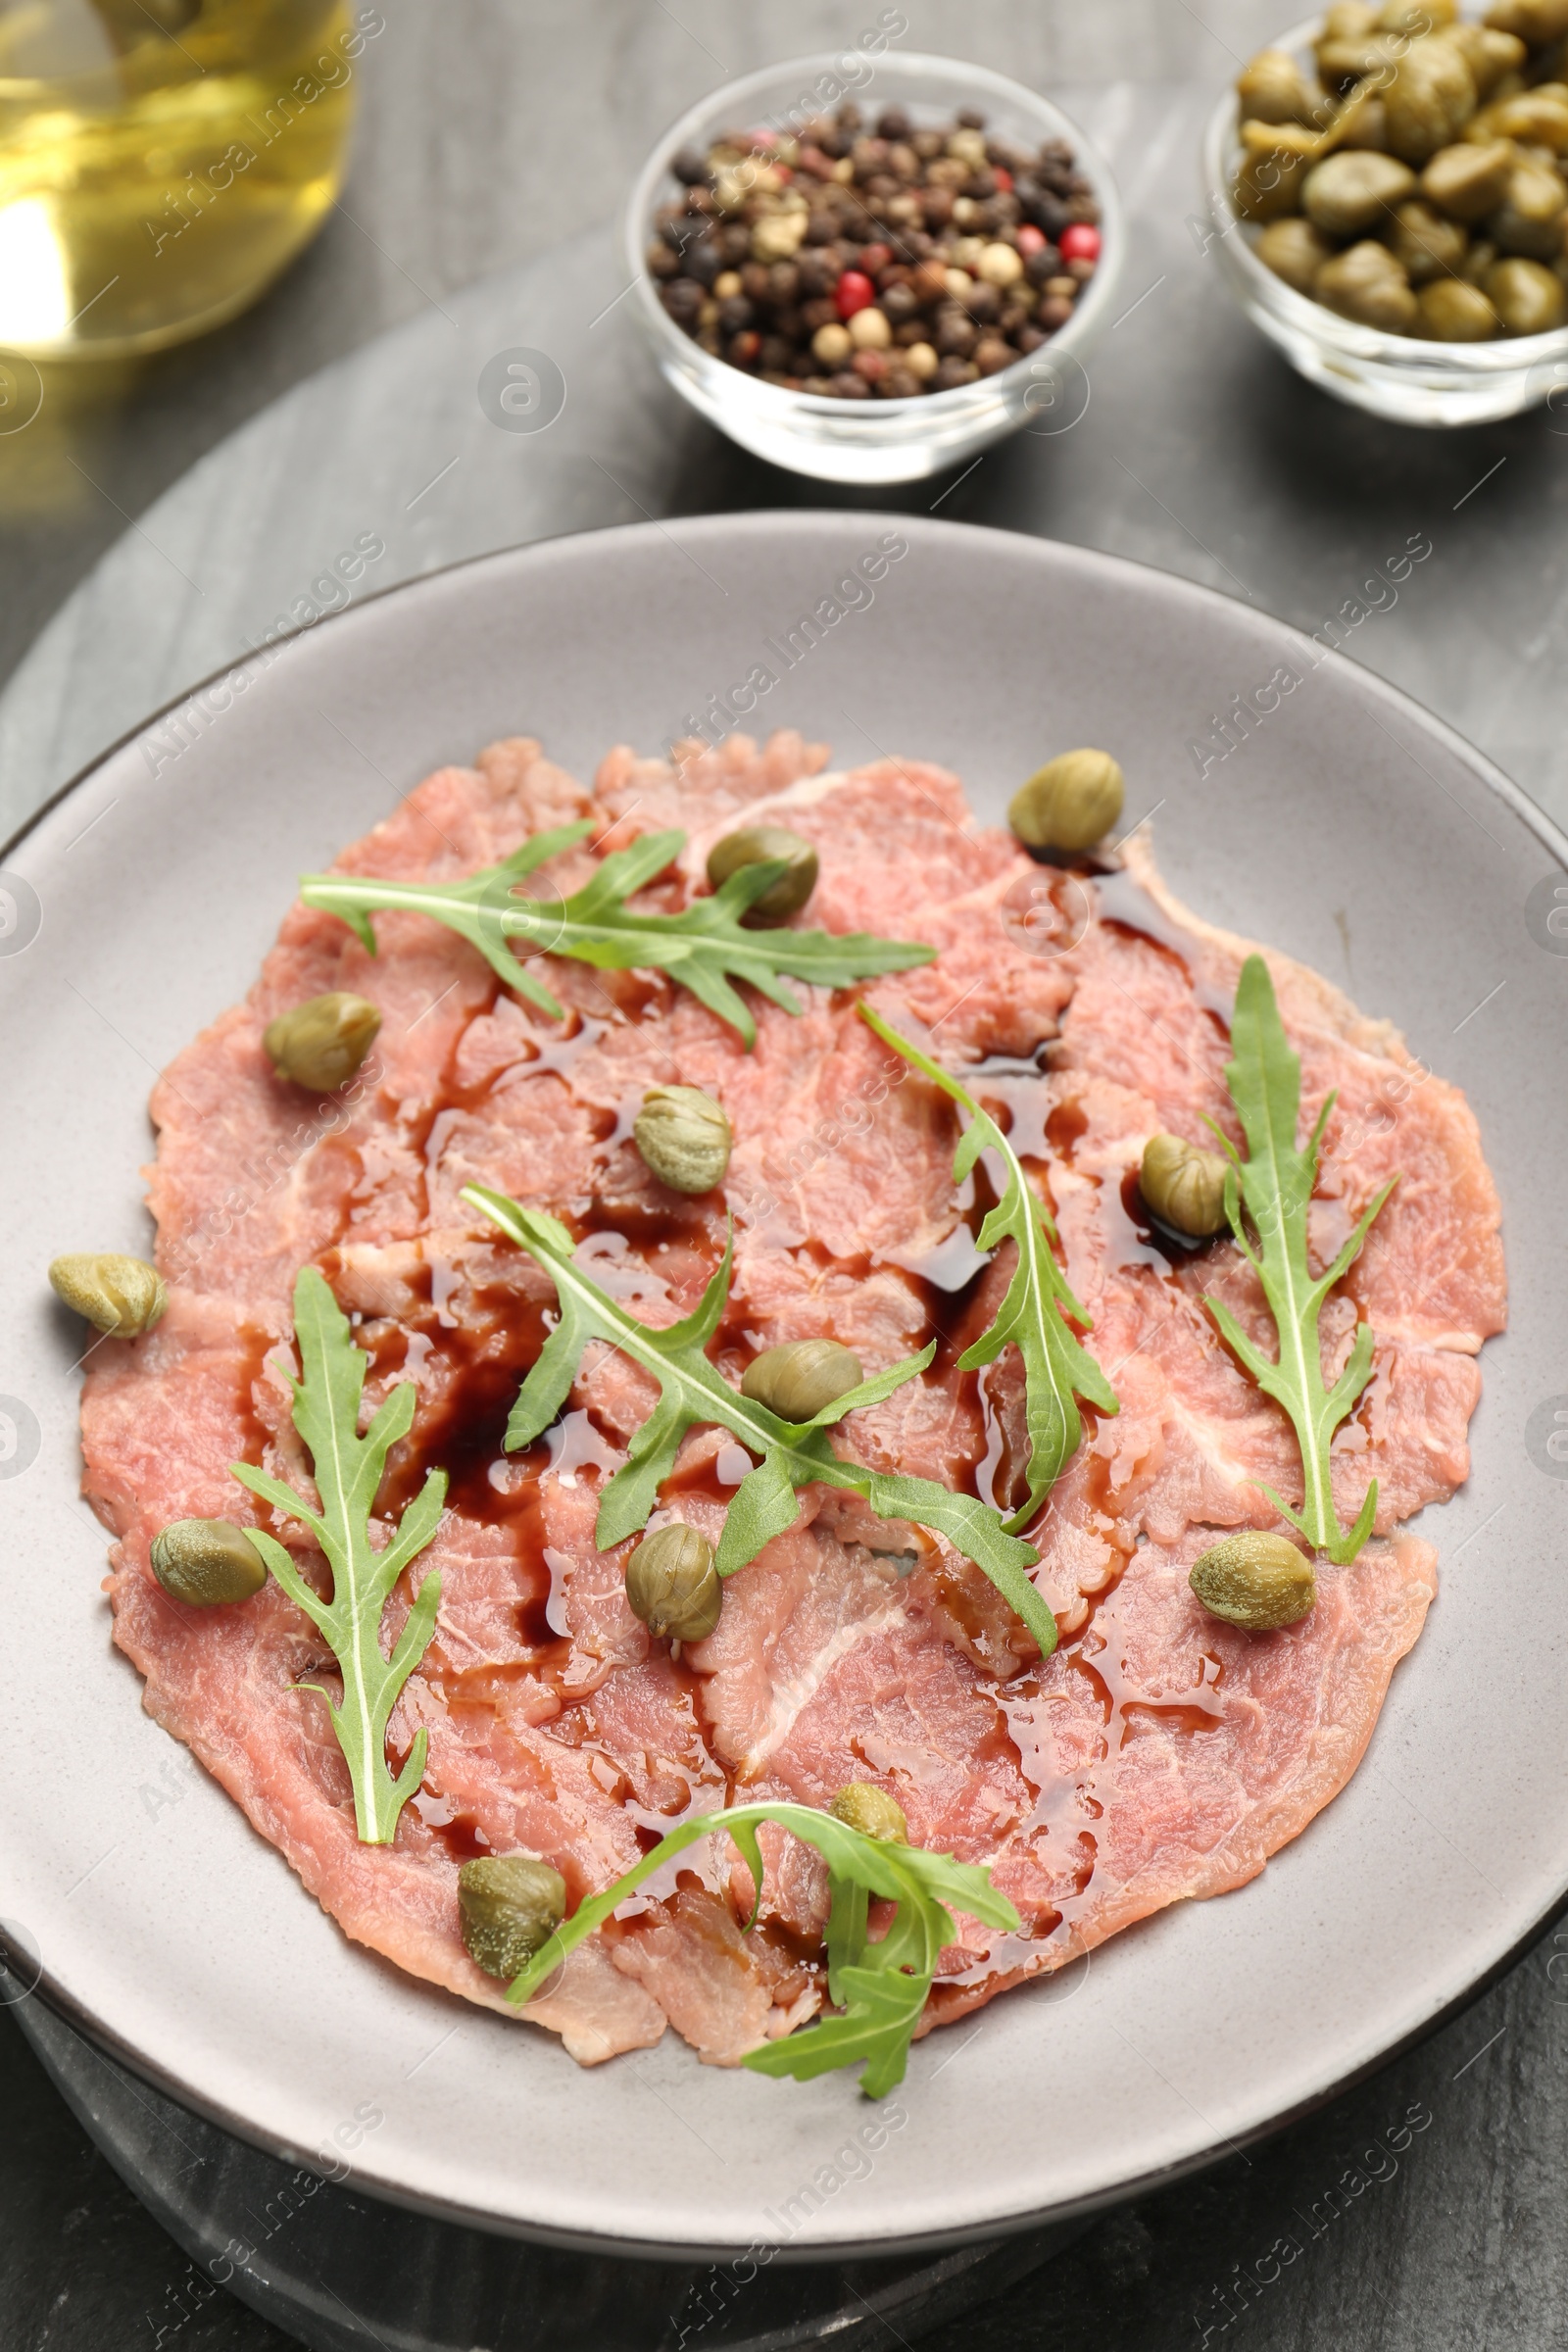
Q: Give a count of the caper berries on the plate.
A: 12